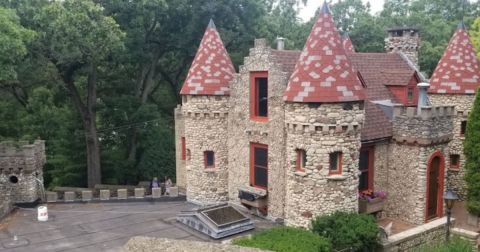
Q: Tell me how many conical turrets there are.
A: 4